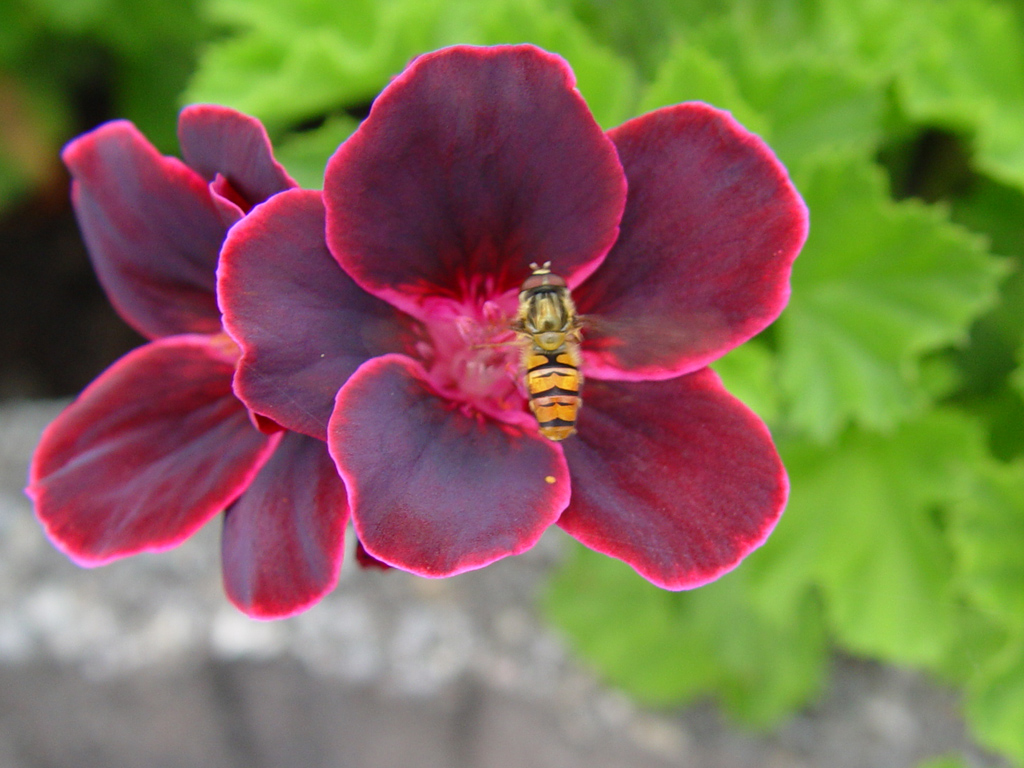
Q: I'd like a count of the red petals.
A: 9